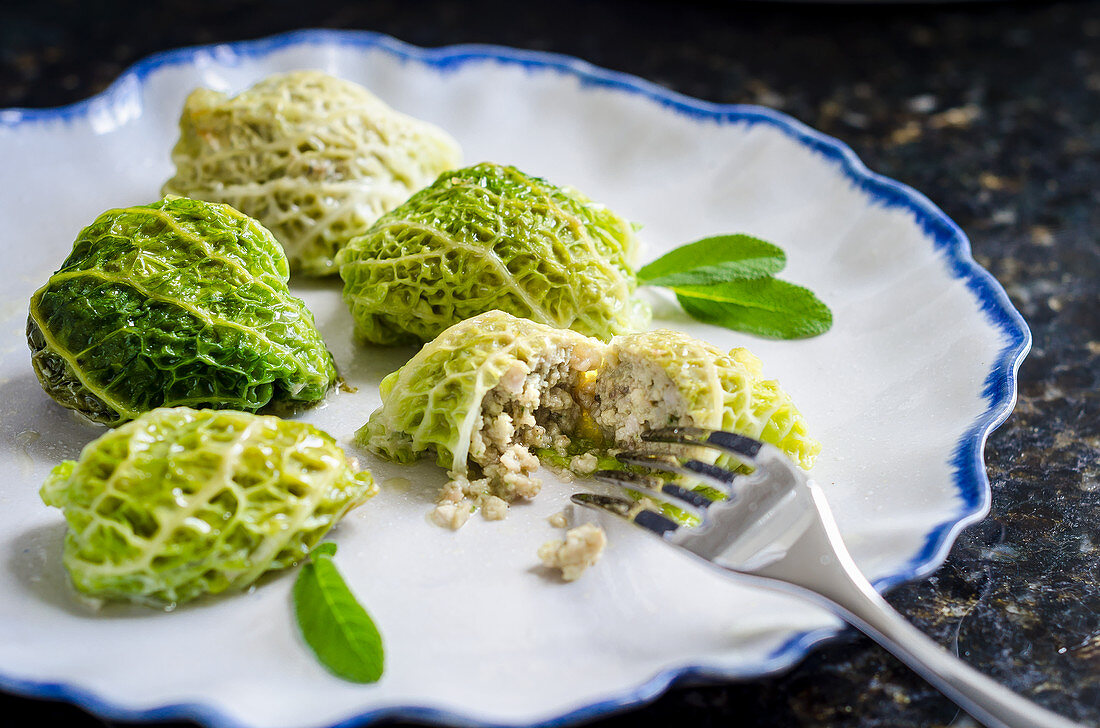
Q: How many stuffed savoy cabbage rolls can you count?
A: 5